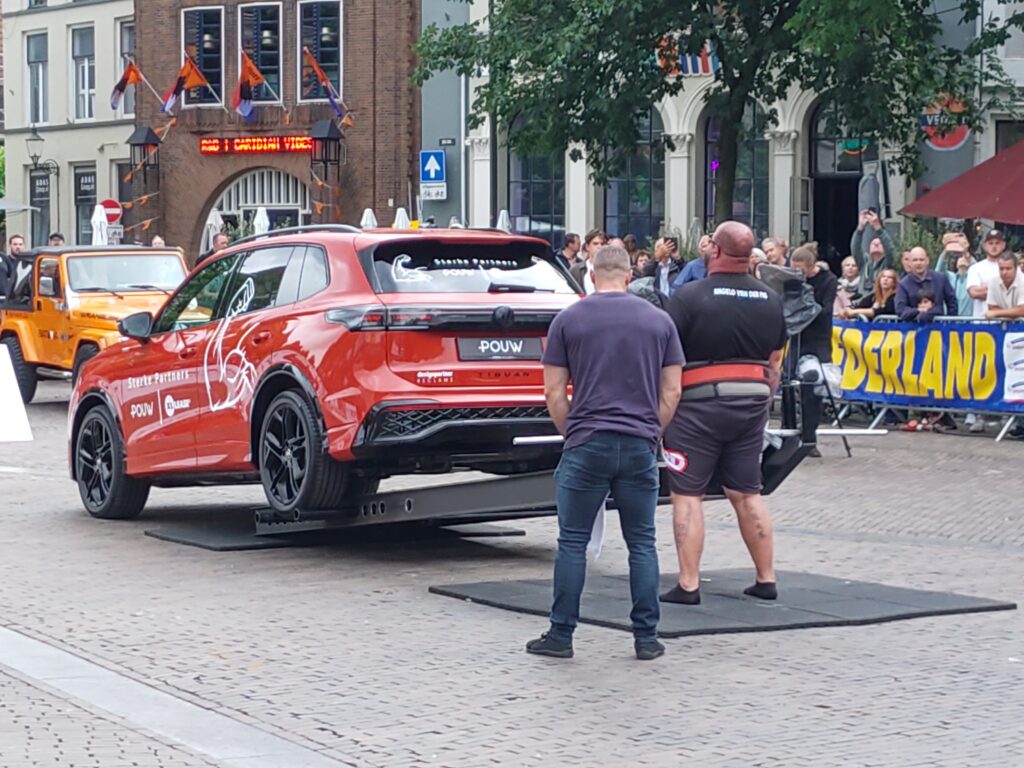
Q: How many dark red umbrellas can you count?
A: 1